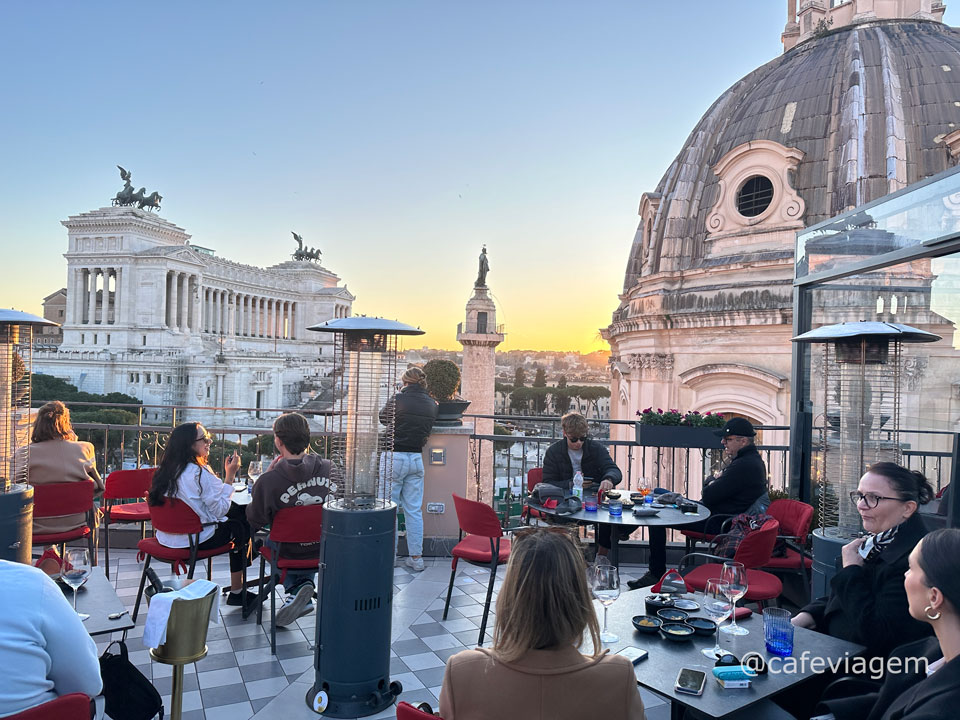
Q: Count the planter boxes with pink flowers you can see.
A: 1